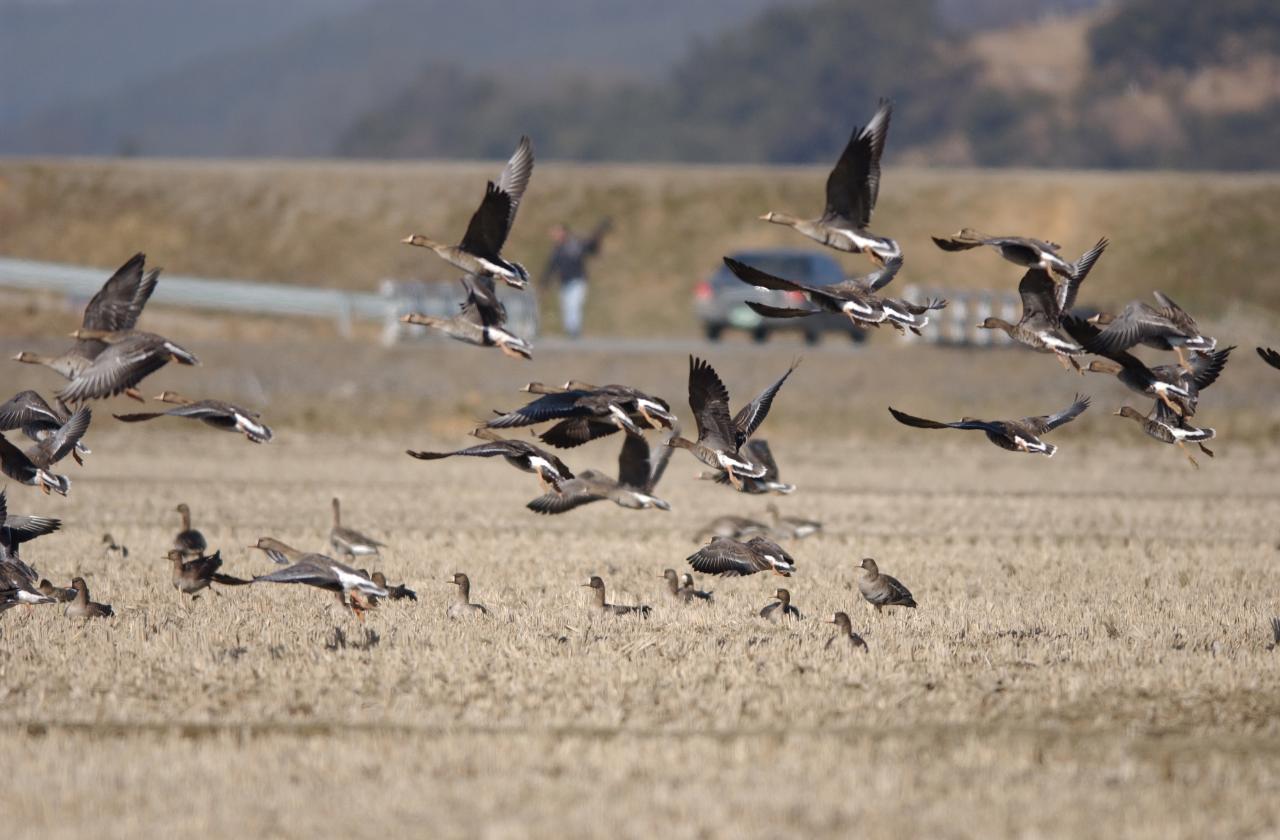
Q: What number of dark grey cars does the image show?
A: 1